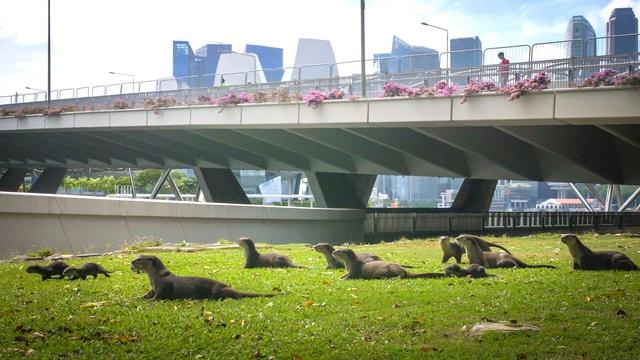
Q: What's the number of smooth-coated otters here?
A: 10